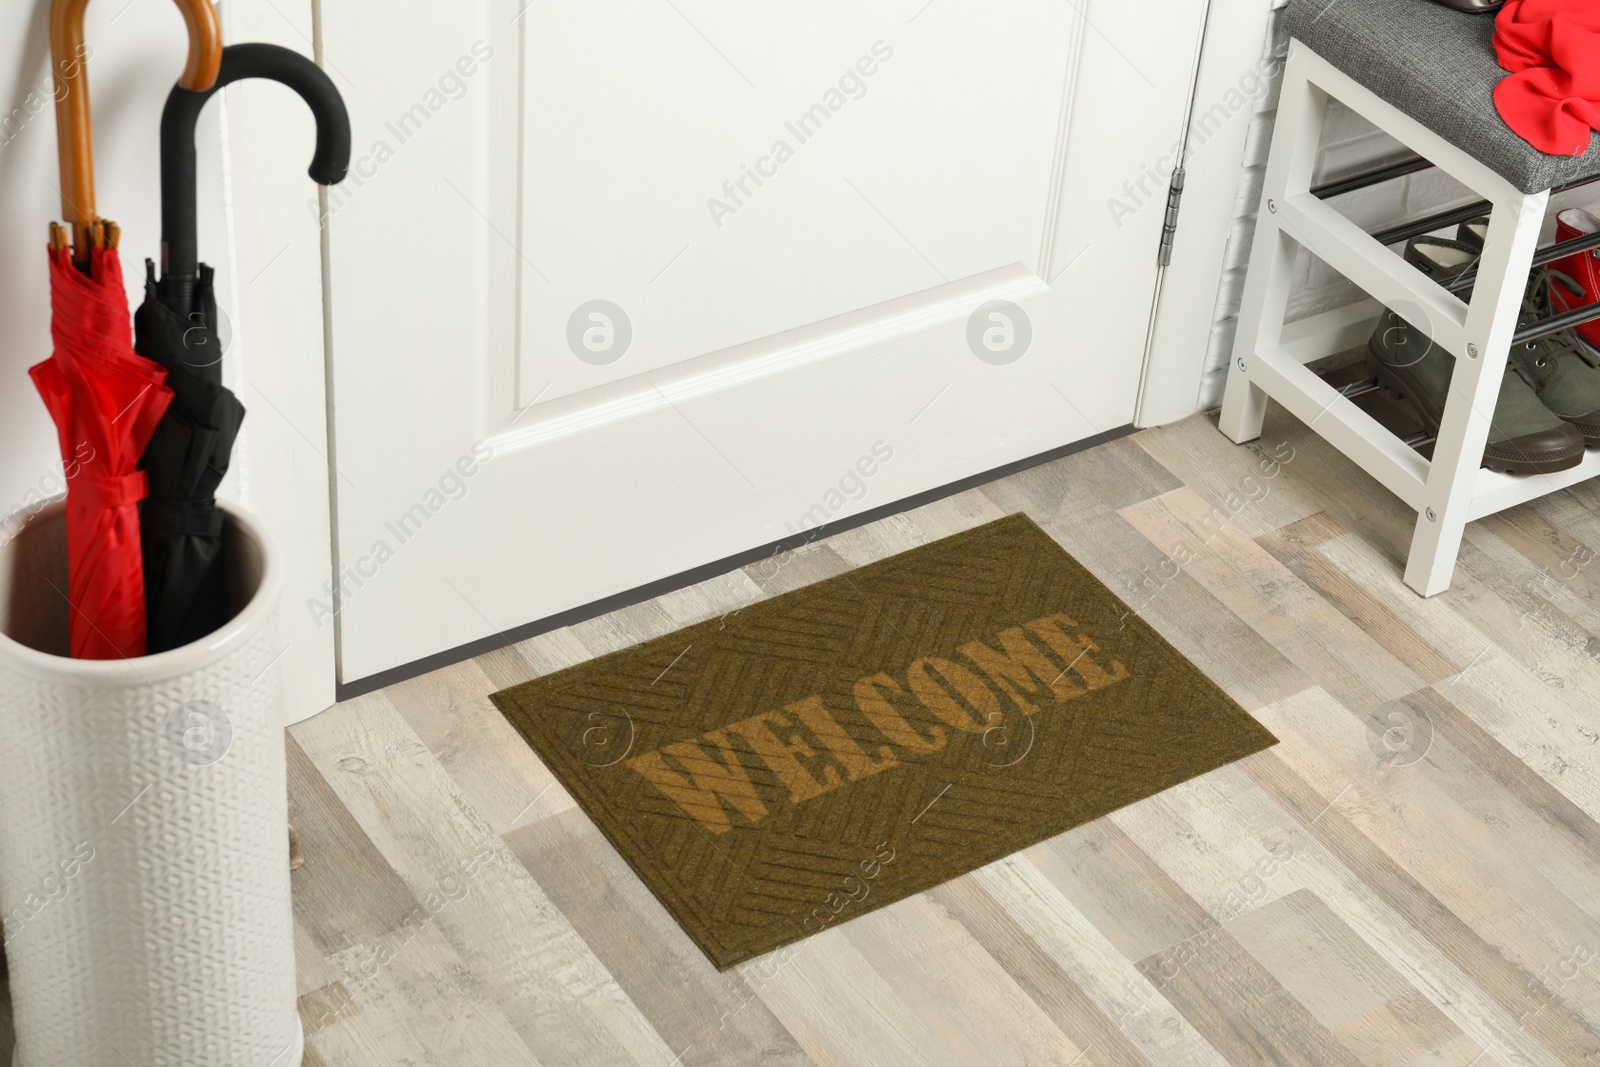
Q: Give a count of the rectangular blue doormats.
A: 0